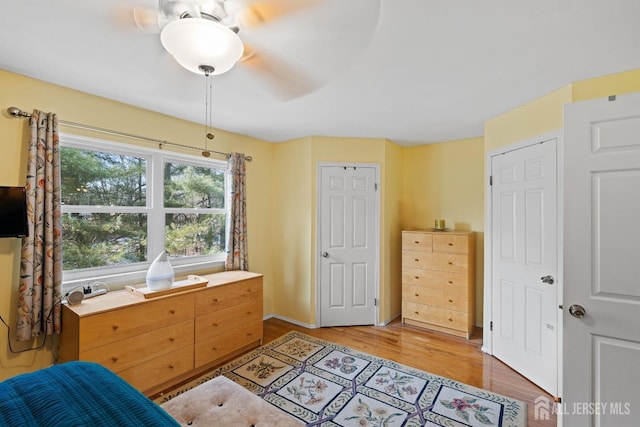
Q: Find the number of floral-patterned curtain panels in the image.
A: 2